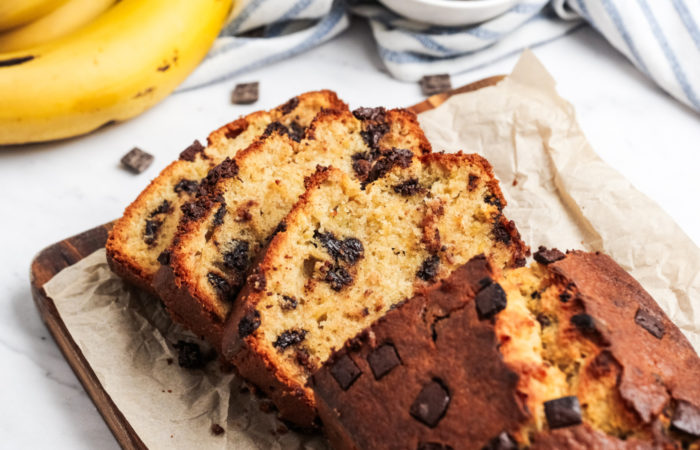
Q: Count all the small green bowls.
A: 0